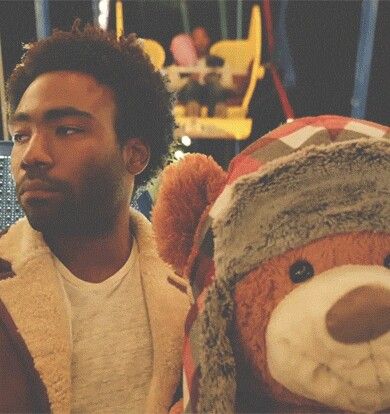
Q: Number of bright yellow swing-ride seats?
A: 1